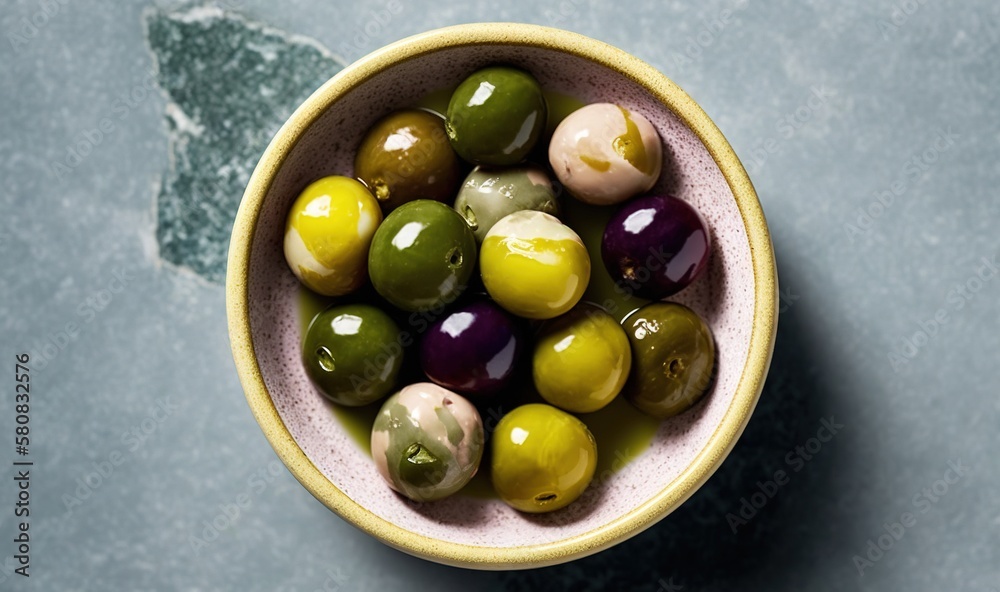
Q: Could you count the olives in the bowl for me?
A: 14